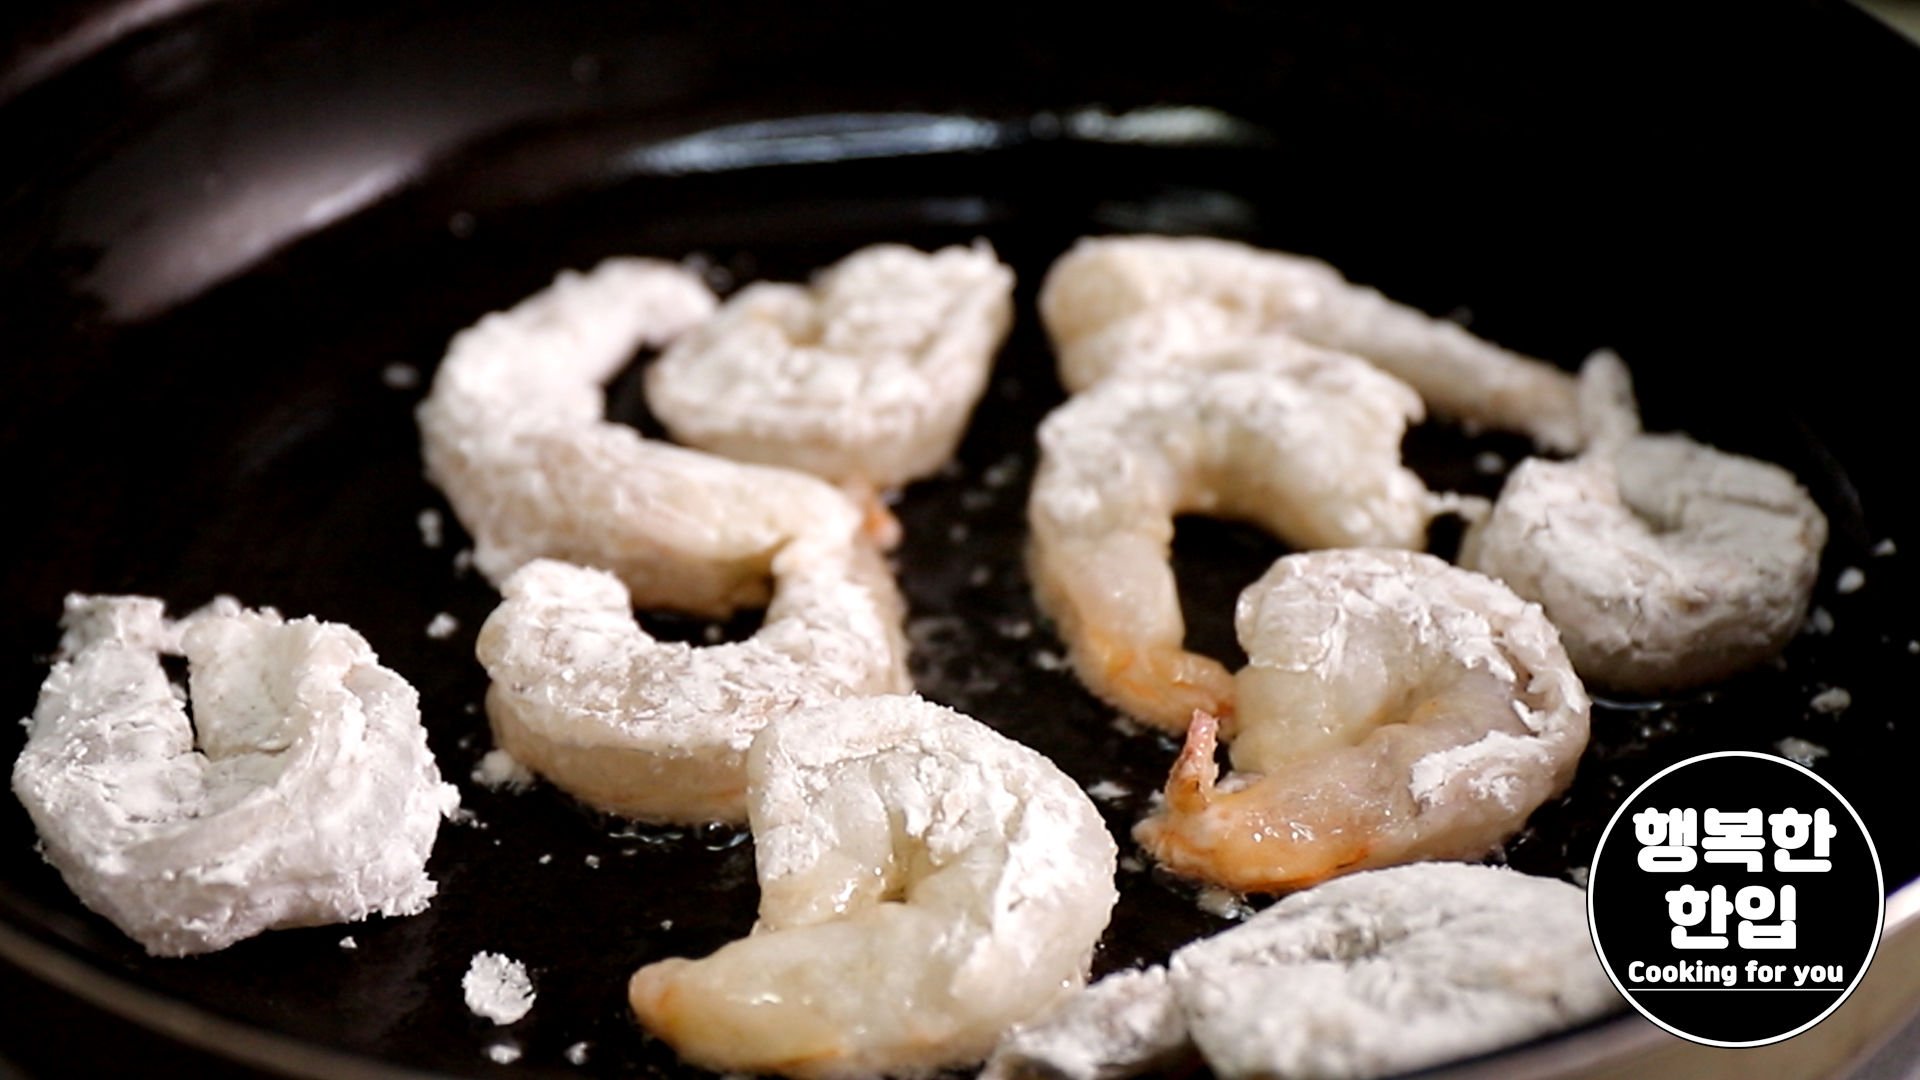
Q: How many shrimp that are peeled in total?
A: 10